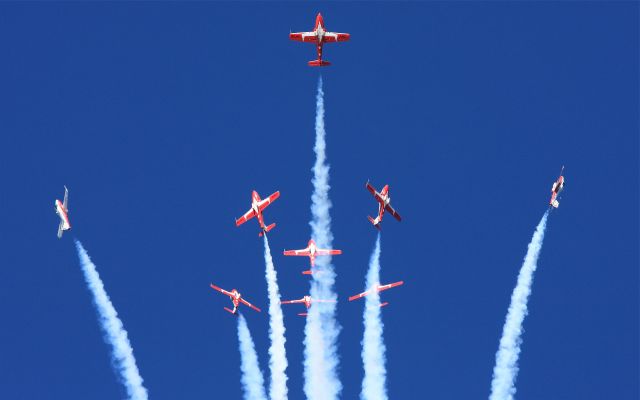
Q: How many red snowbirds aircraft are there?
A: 9